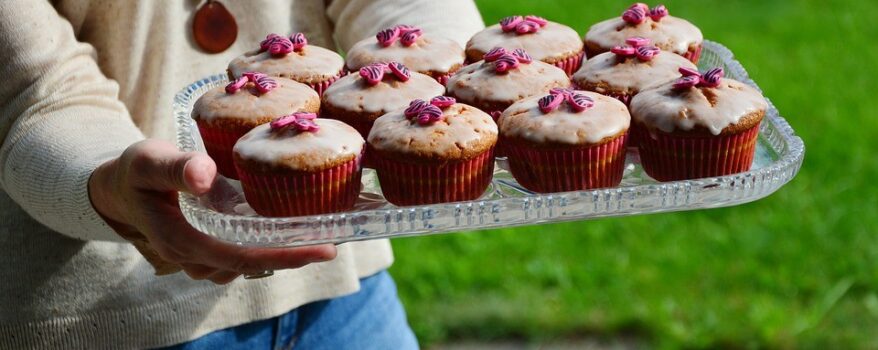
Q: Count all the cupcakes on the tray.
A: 12